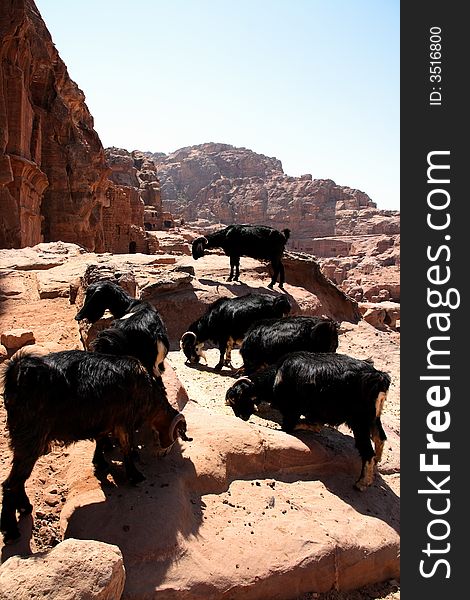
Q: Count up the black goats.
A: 6